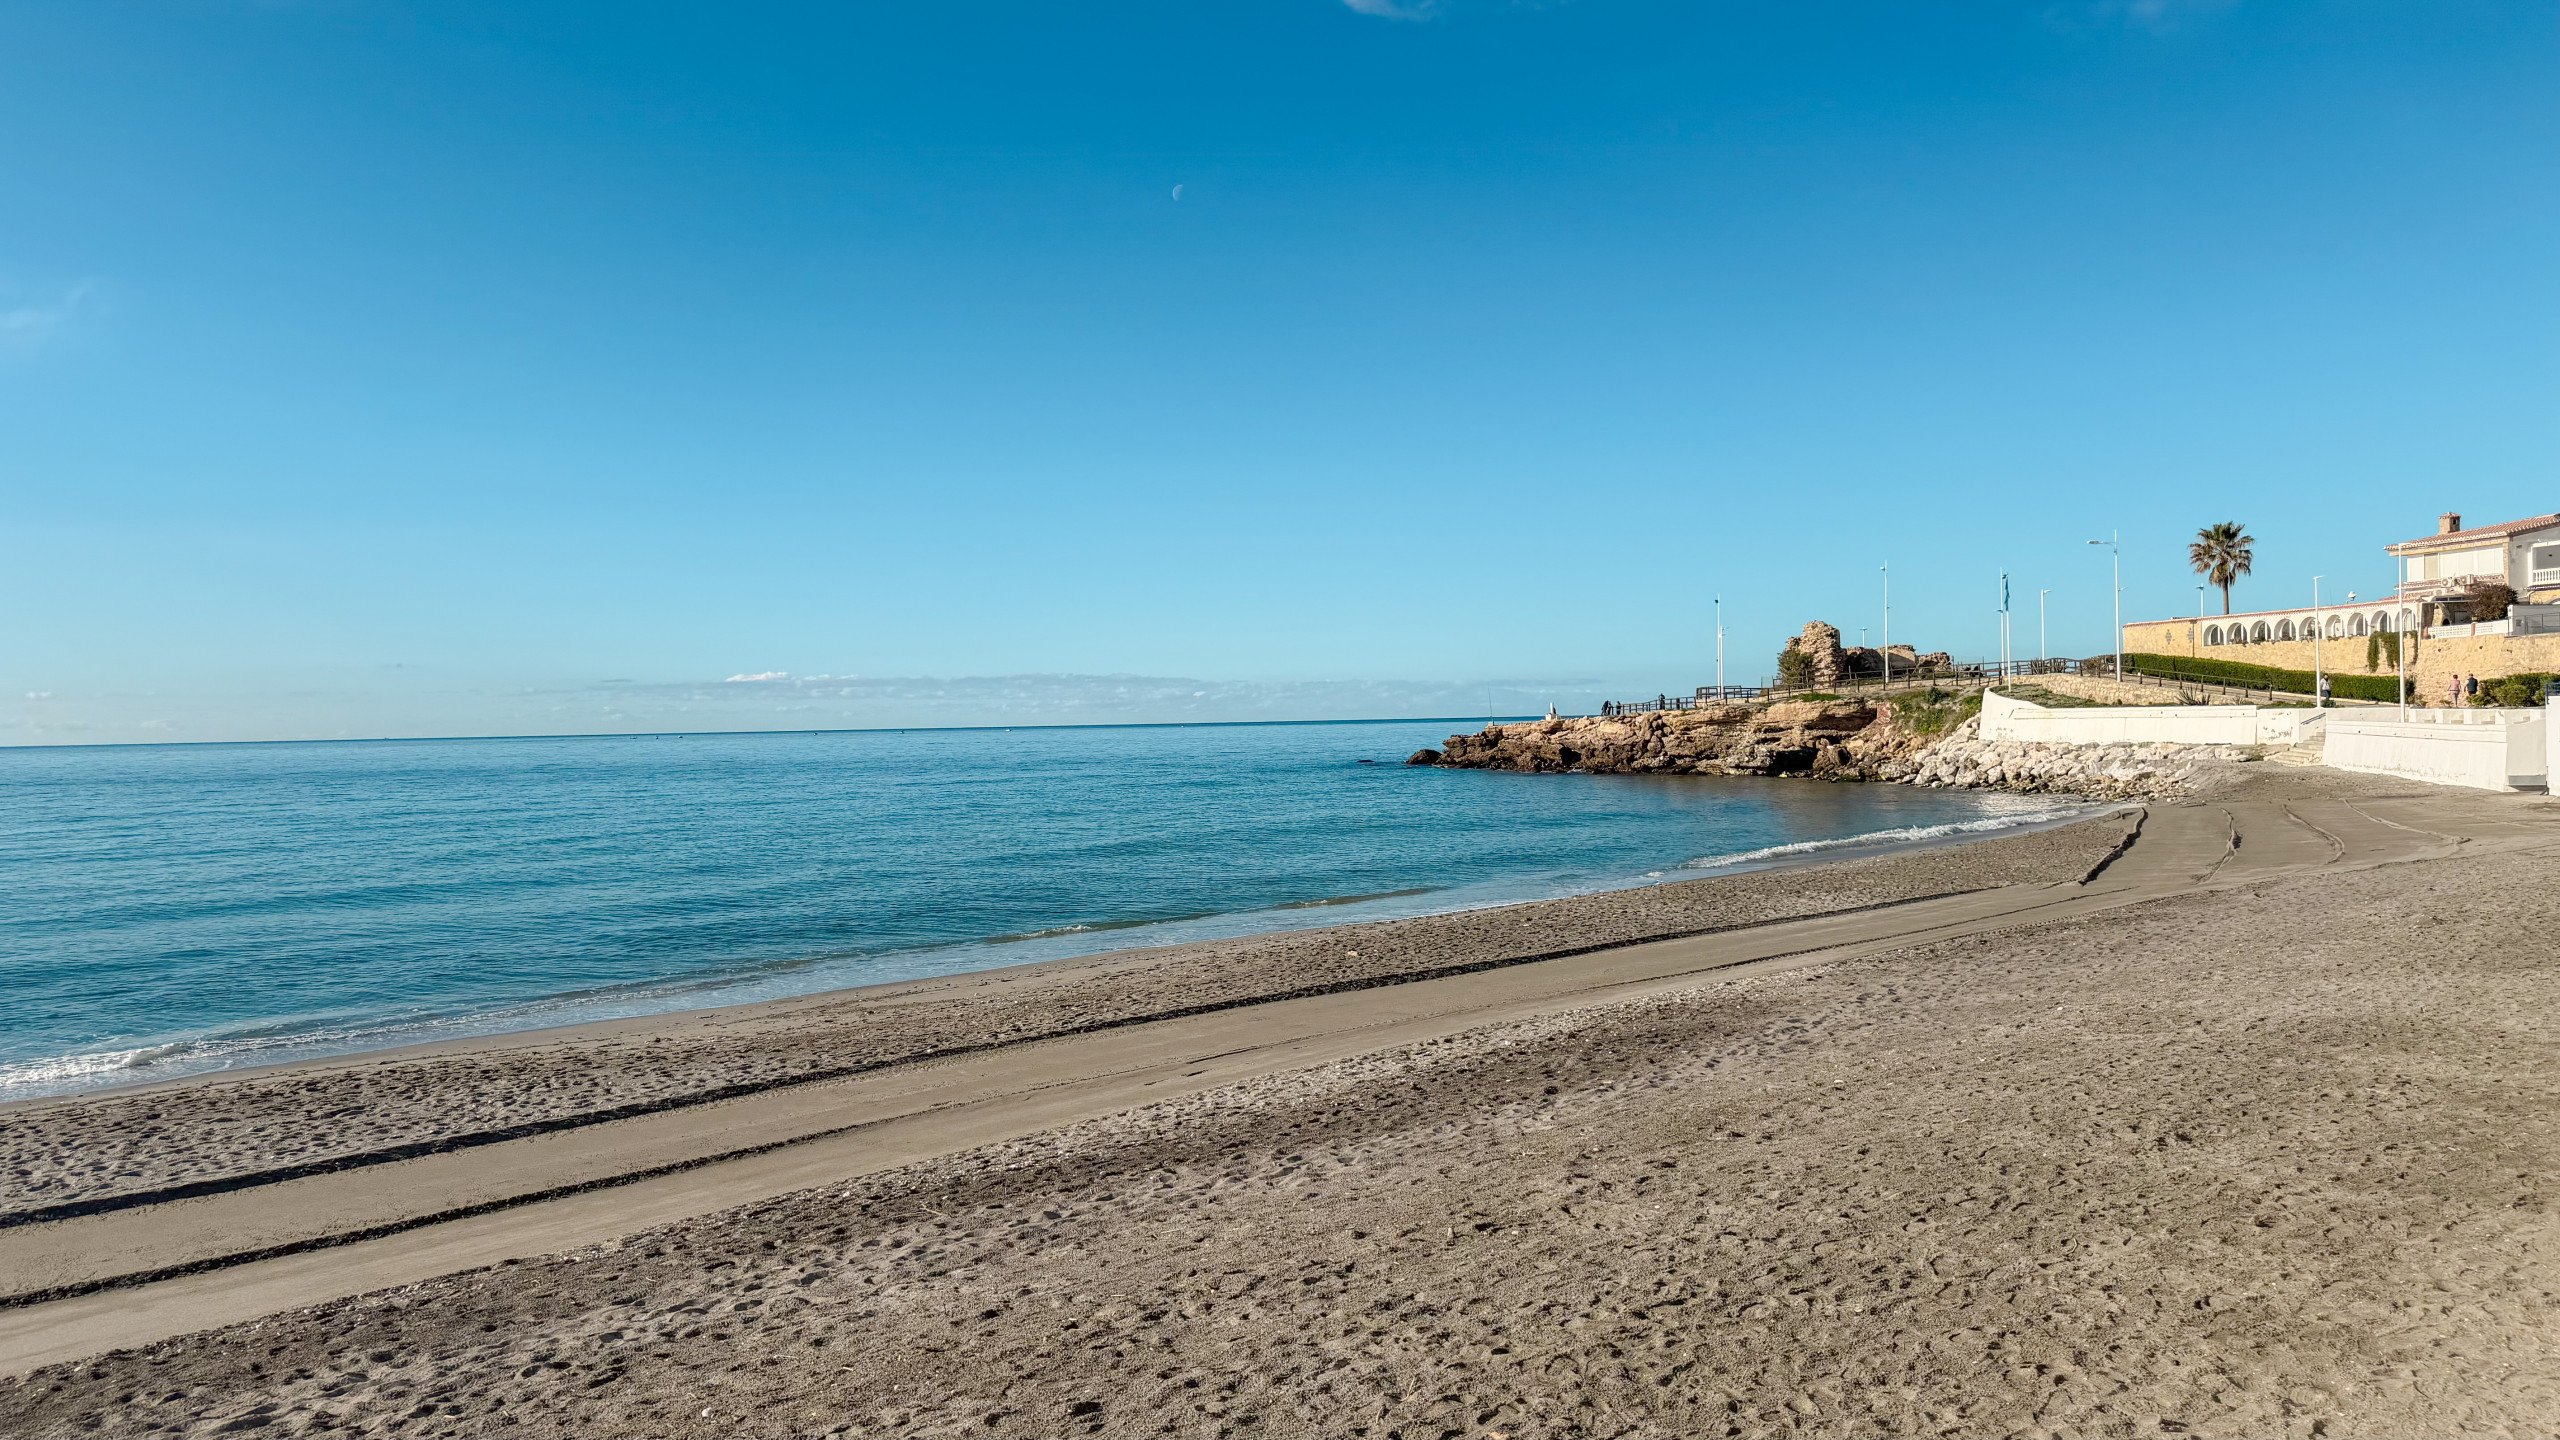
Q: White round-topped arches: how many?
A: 9